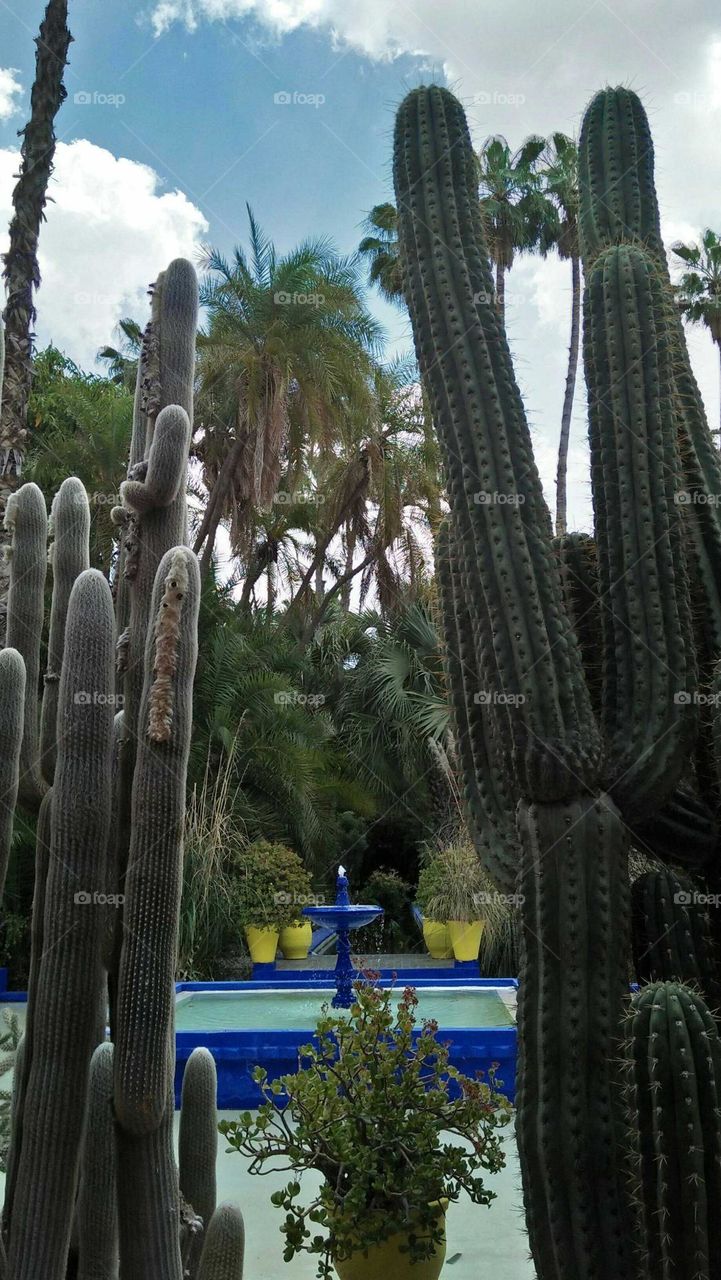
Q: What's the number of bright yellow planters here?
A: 5